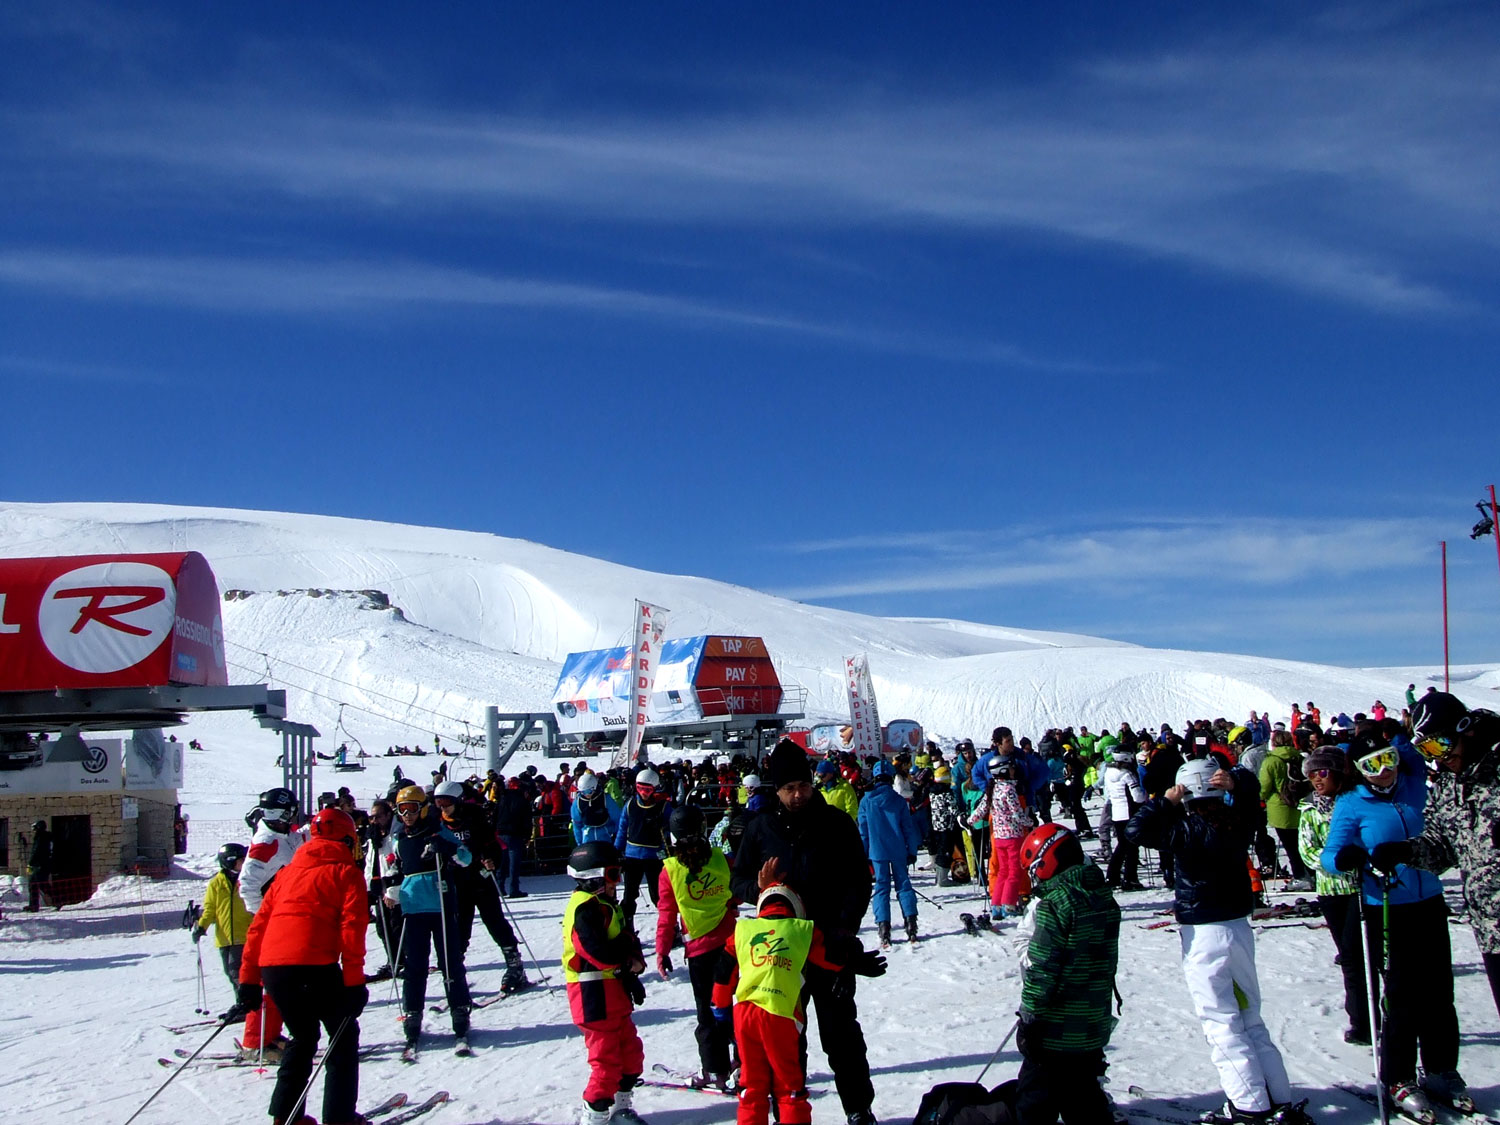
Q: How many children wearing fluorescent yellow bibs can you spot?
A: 3